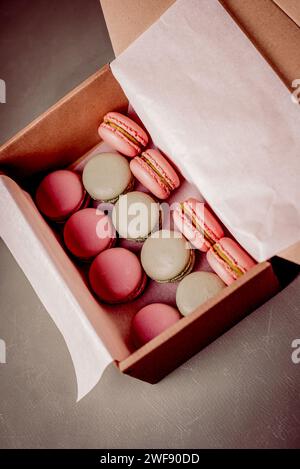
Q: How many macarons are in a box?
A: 12